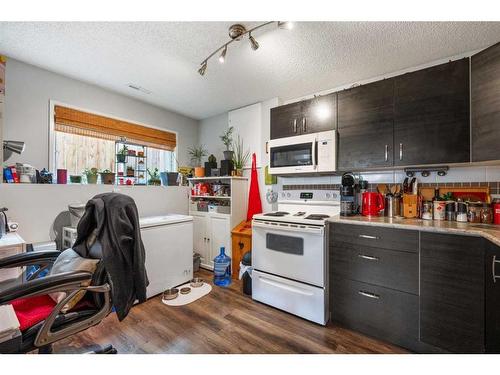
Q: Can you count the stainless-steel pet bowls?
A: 3